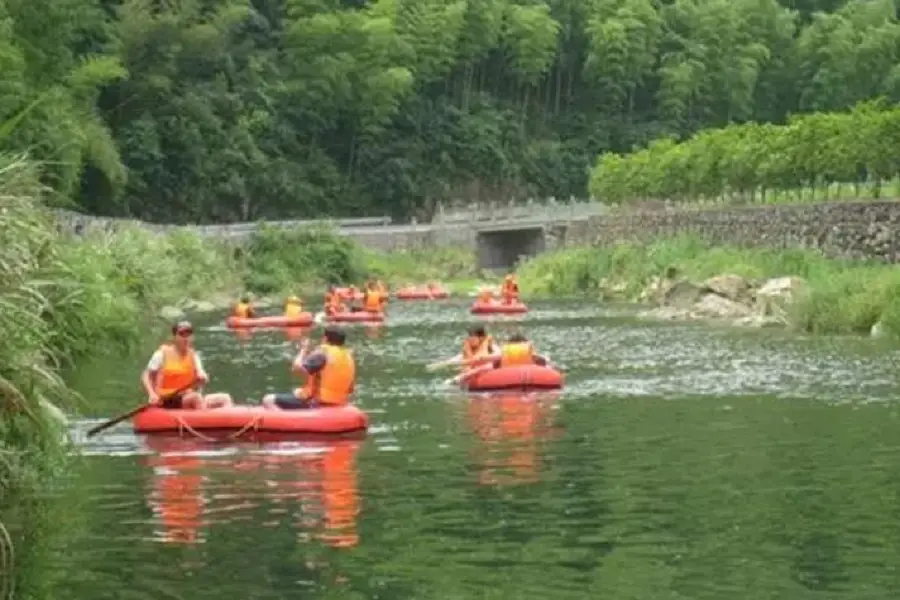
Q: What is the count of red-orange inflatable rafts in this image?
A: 7